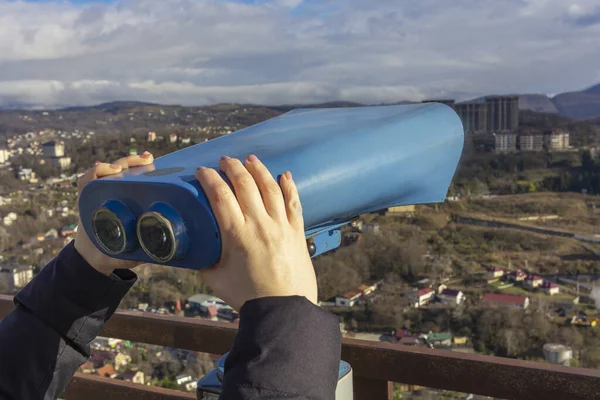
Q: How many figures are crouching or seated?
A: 0